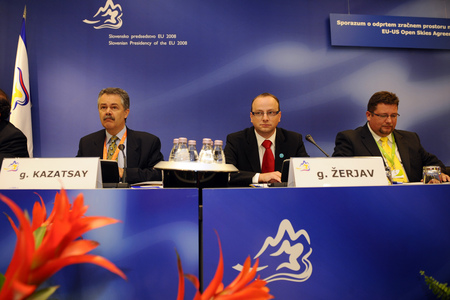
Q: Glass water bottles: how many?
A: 6